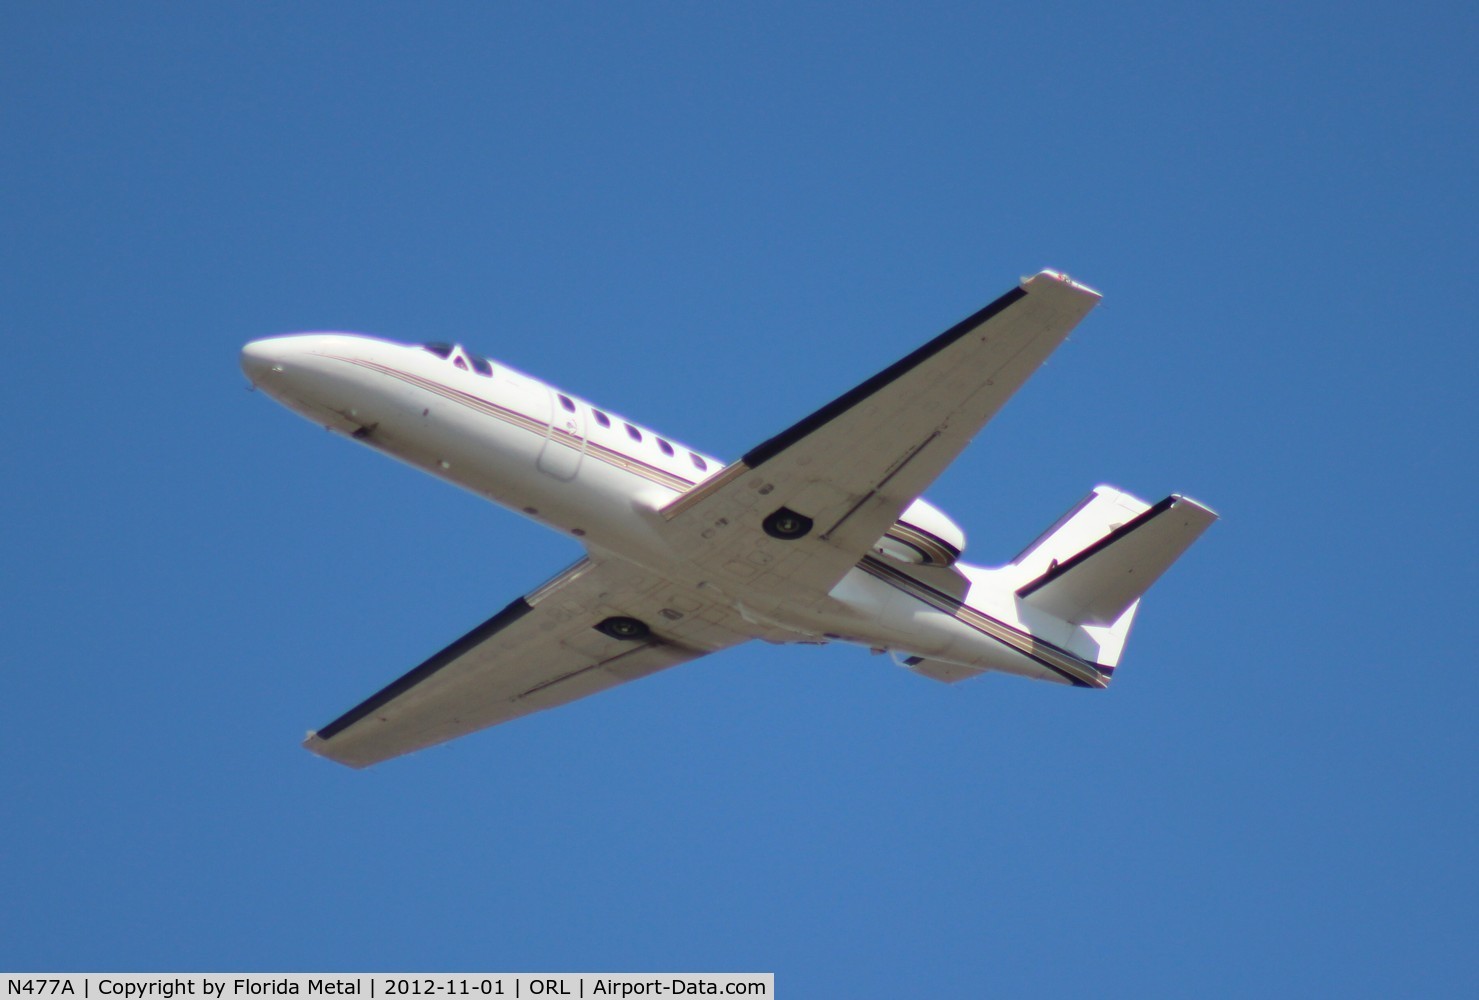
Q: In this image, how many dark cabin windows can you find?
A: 5